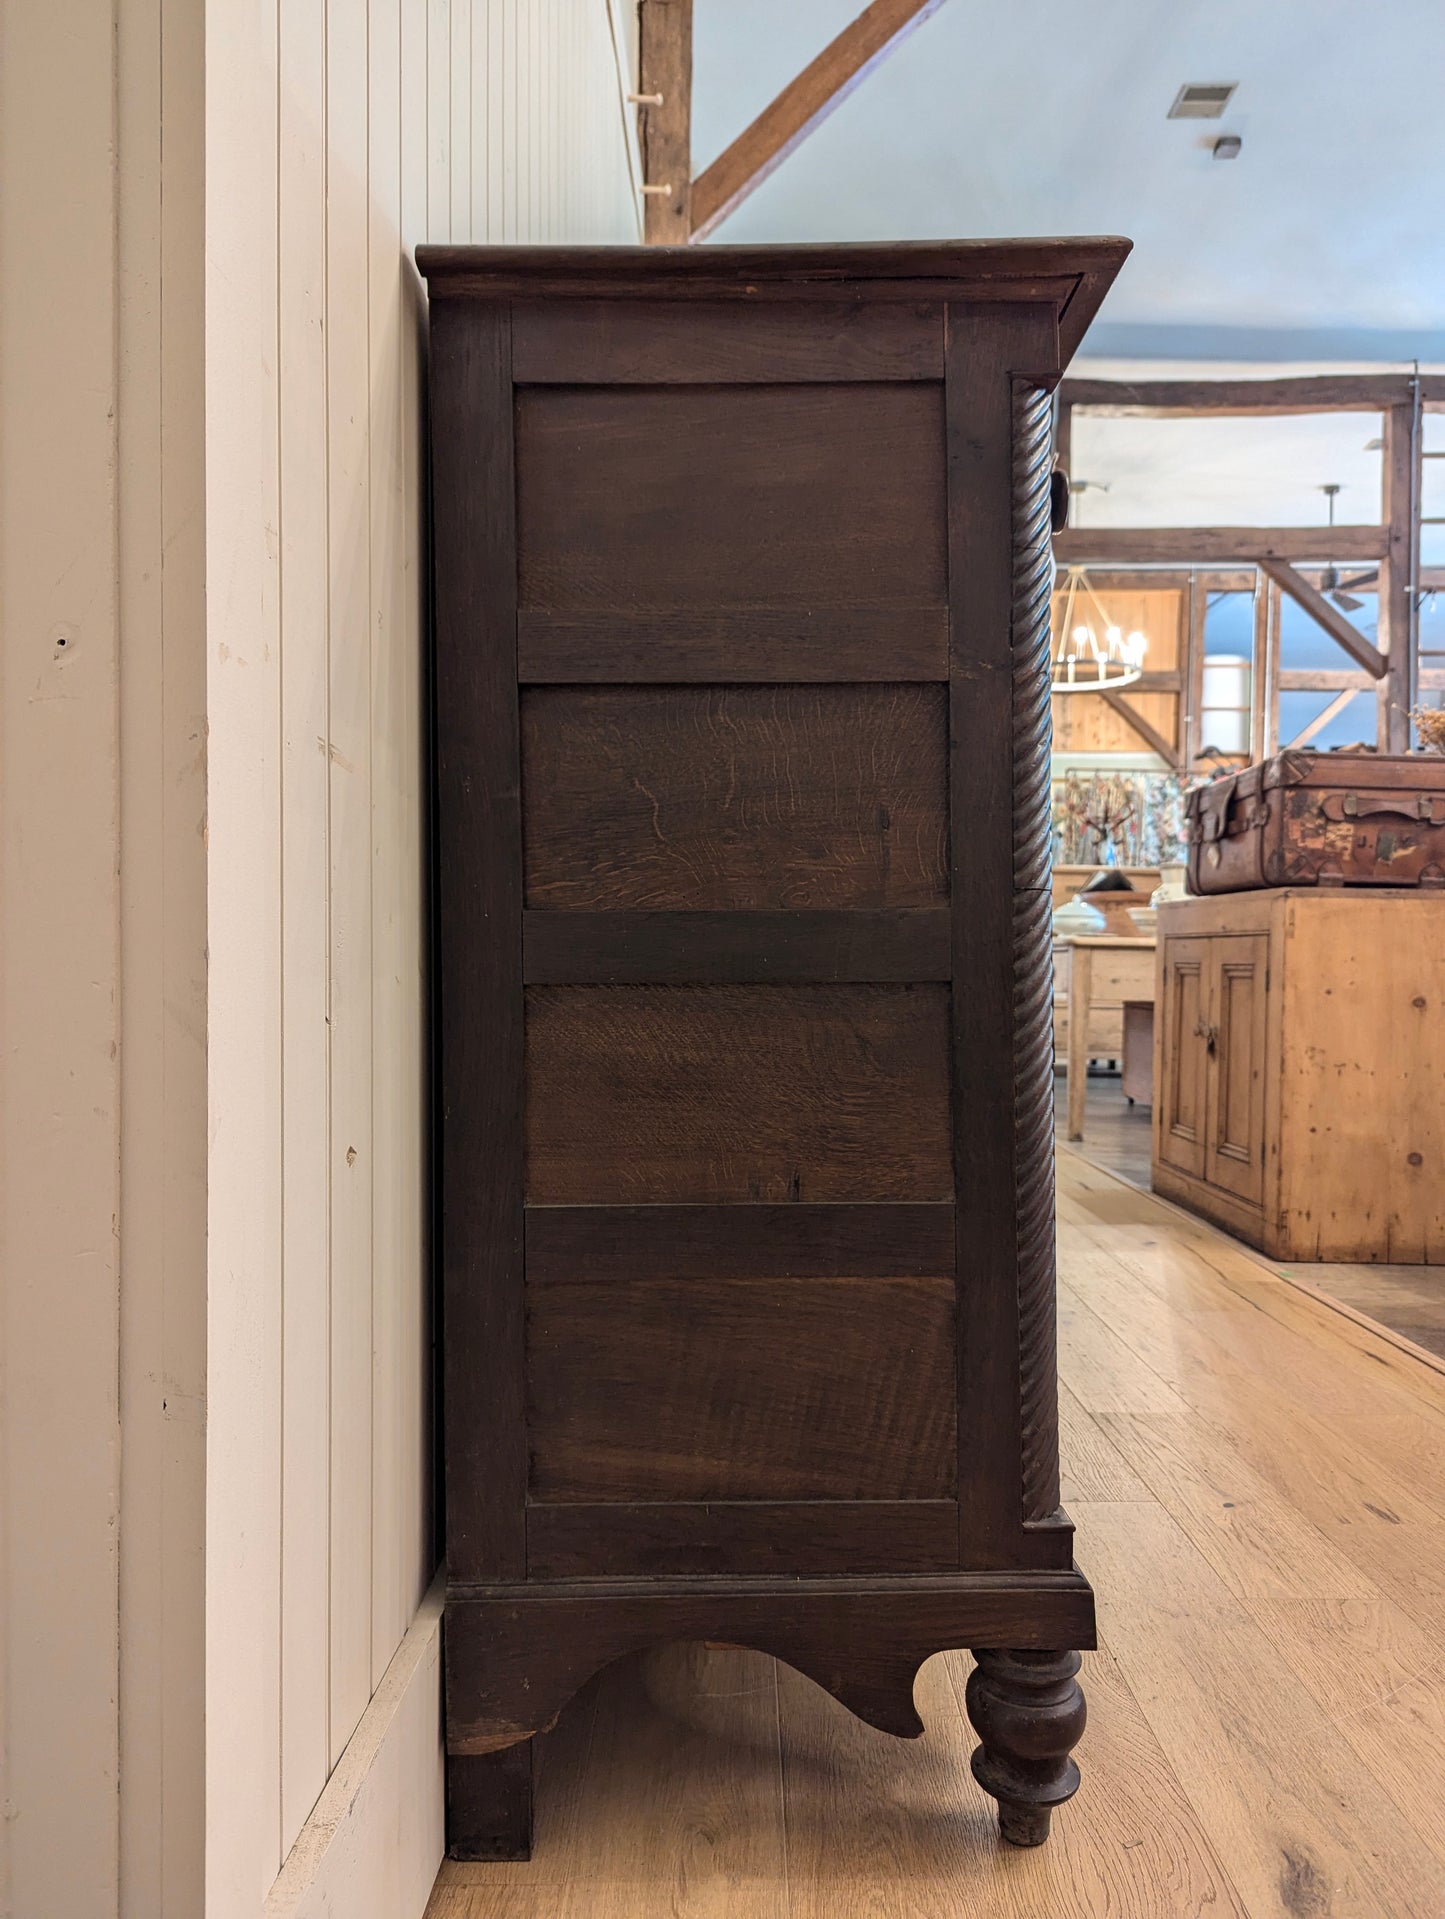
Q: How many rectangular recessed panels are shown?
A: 4